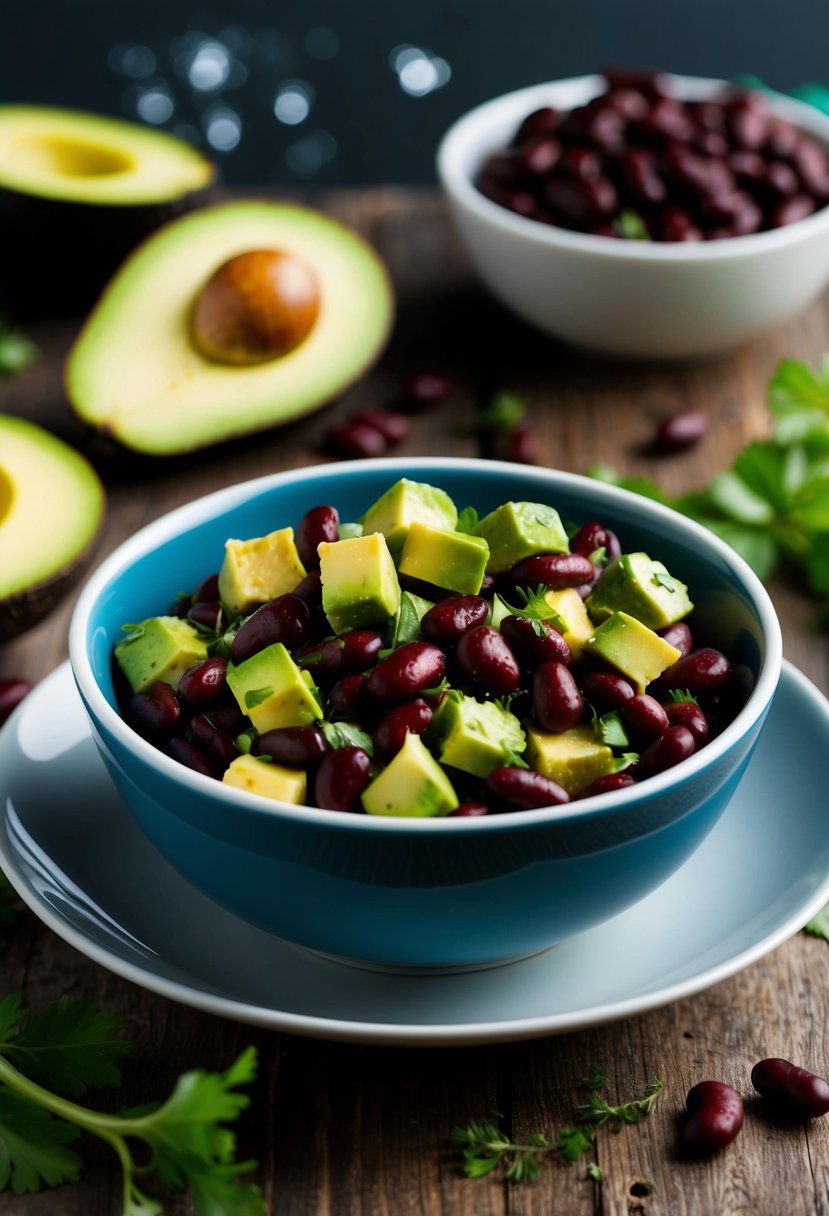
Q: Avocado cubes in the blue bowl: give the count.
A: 14